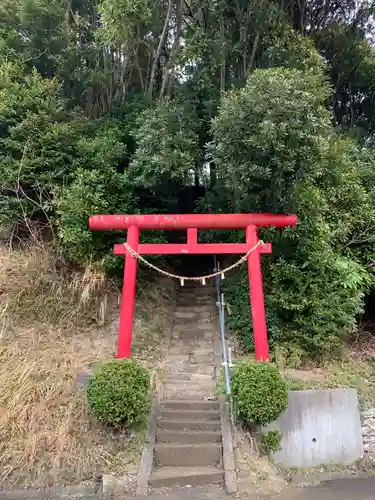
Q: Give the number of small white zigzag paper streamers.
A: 3